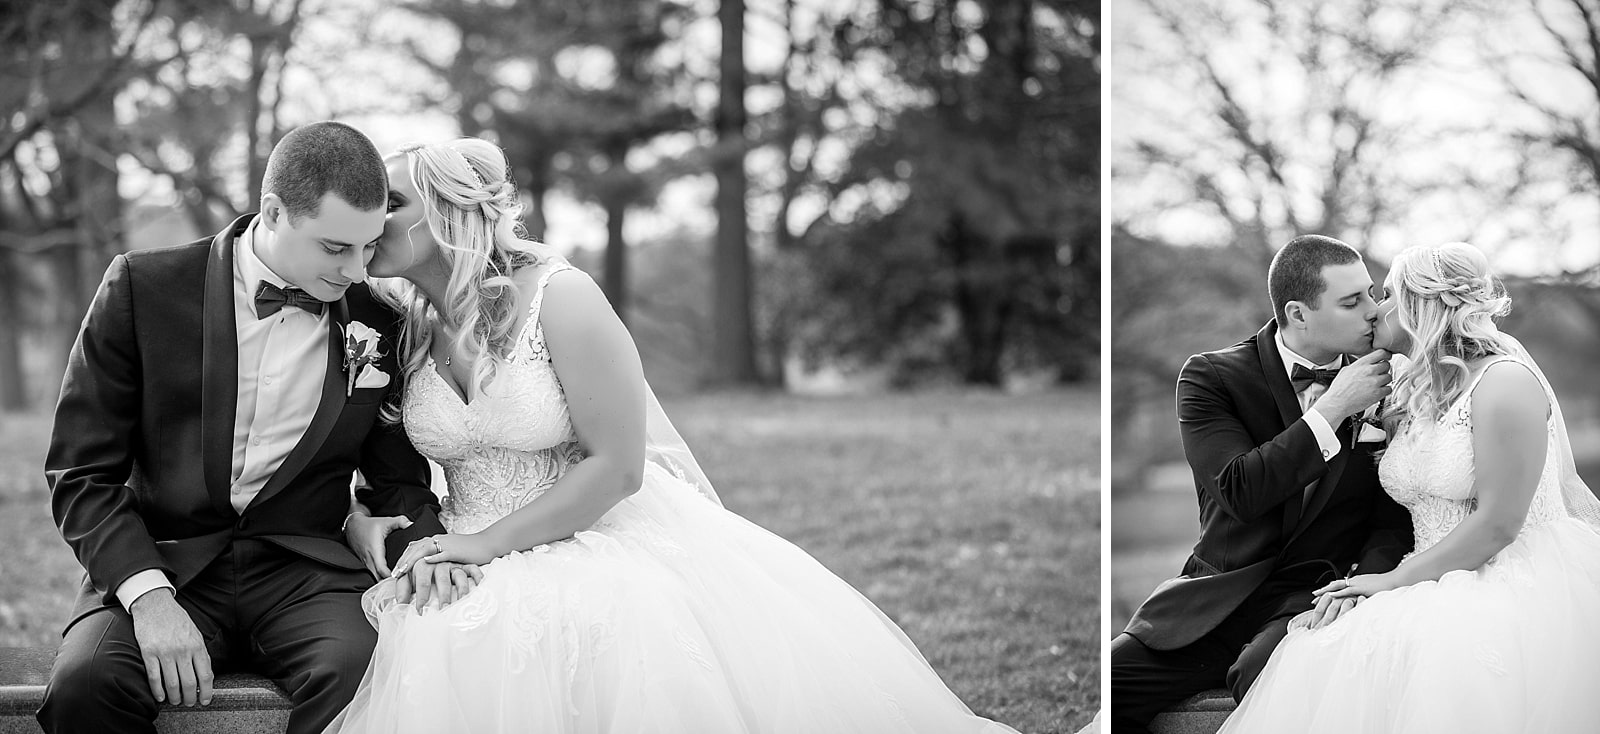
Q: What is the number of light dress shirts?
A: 2